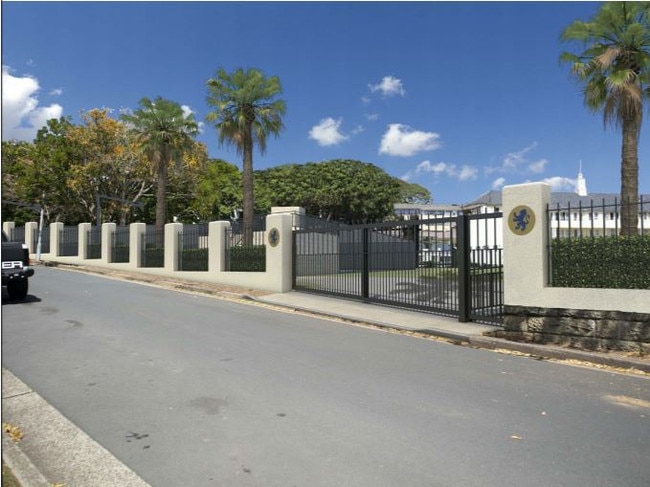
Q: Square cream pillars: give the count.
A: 10